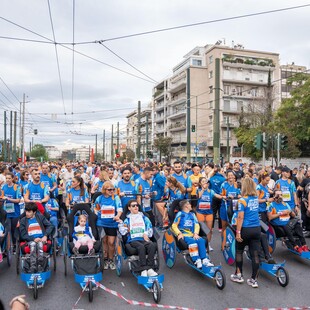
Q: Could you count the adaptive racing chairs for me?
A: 7